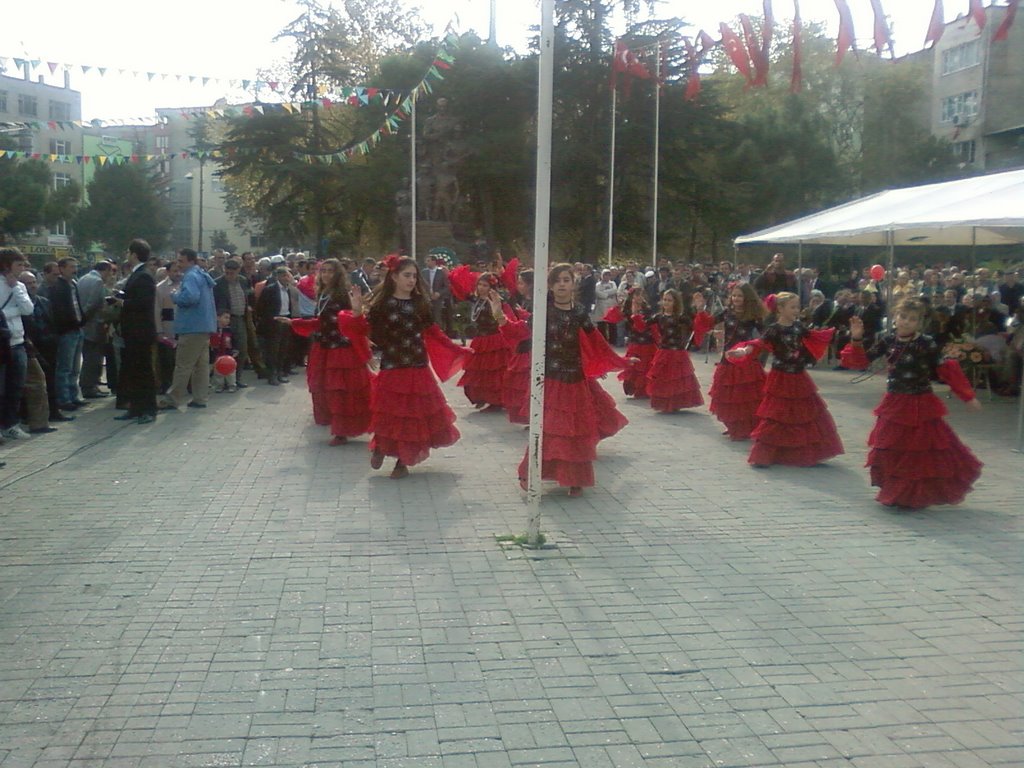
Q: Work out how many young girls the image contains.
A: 10